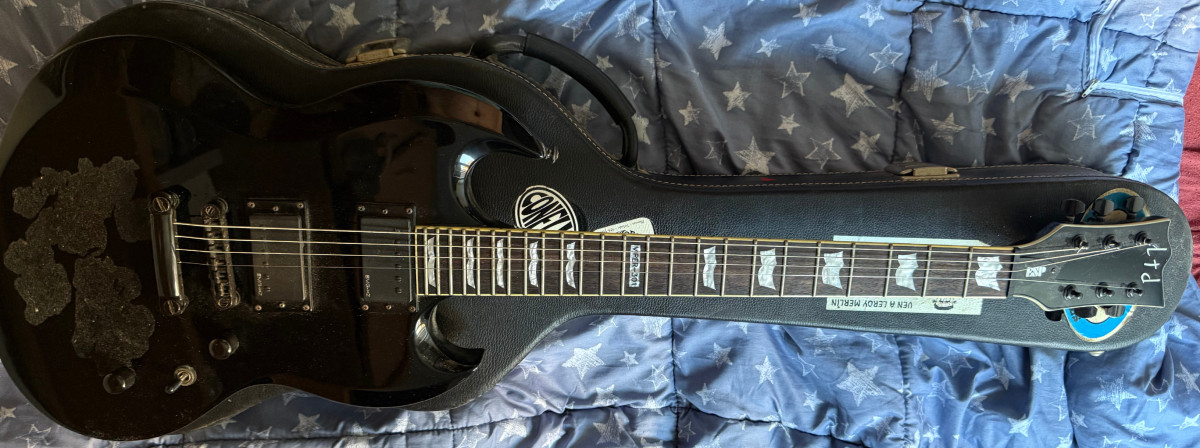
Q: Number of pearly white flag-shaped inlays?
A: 10